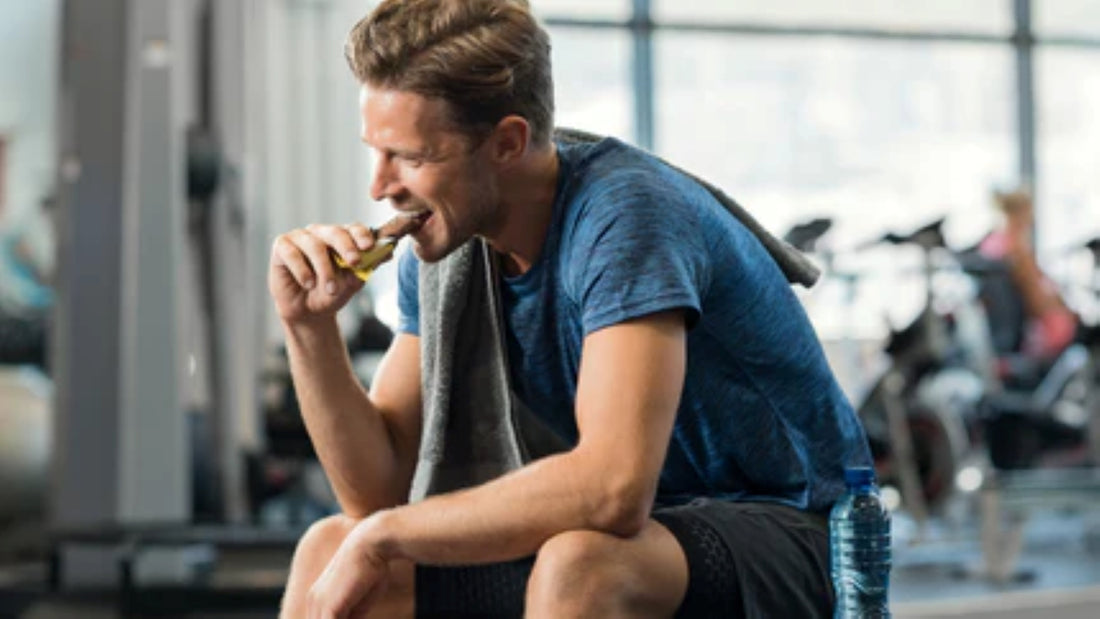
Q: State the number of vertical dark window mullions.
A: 2